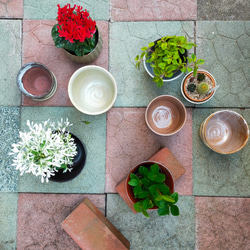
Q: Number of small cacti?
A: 3